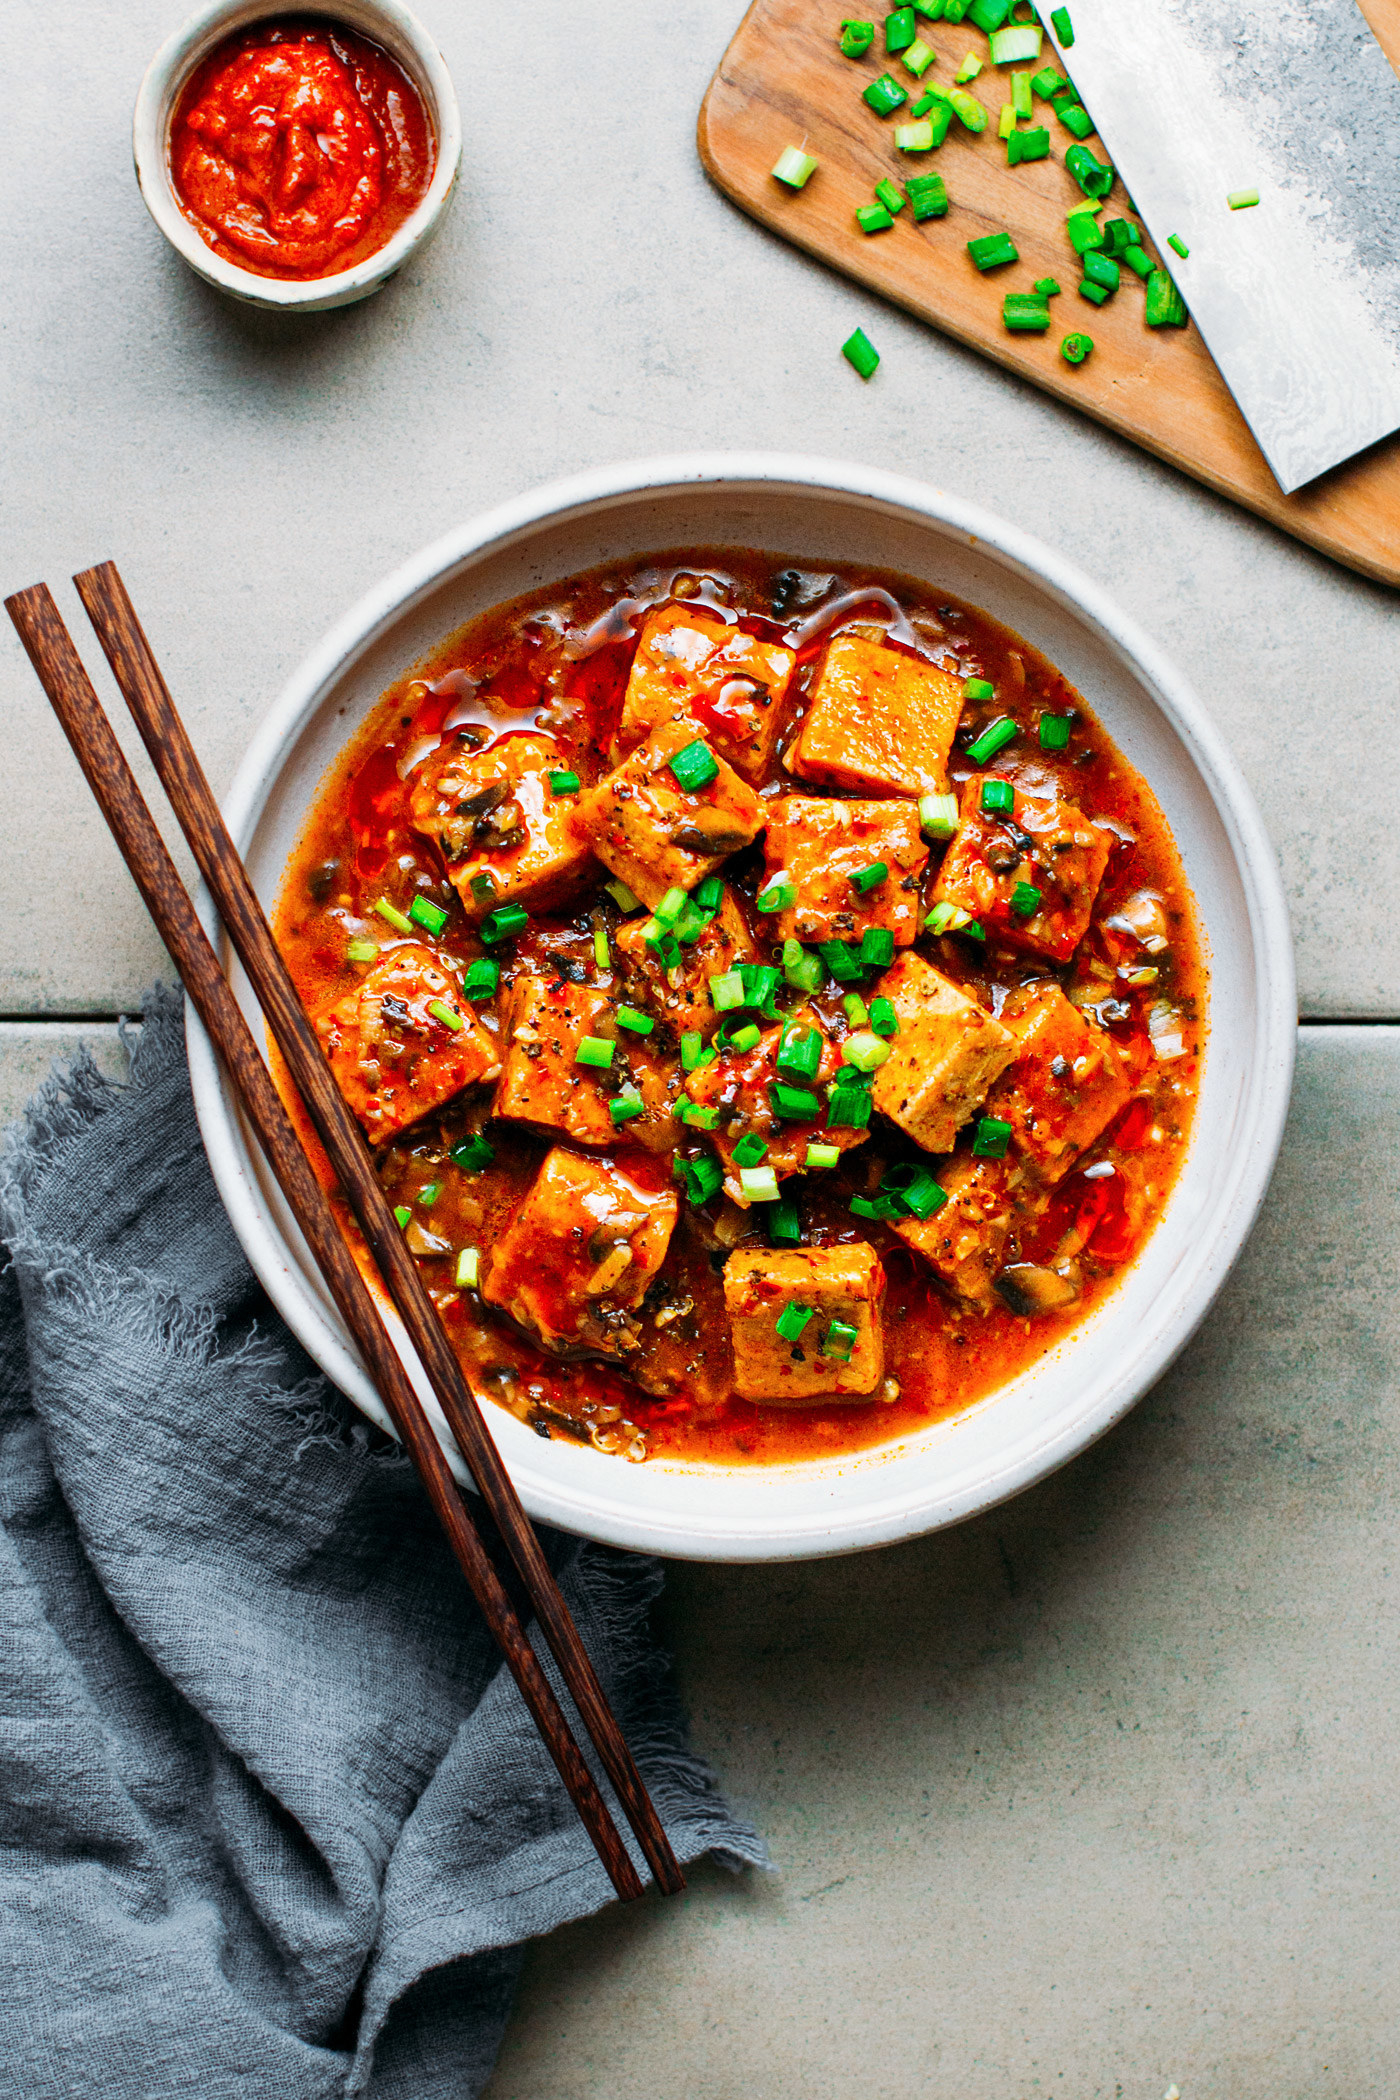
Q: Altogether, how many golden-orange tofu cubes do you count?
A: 15